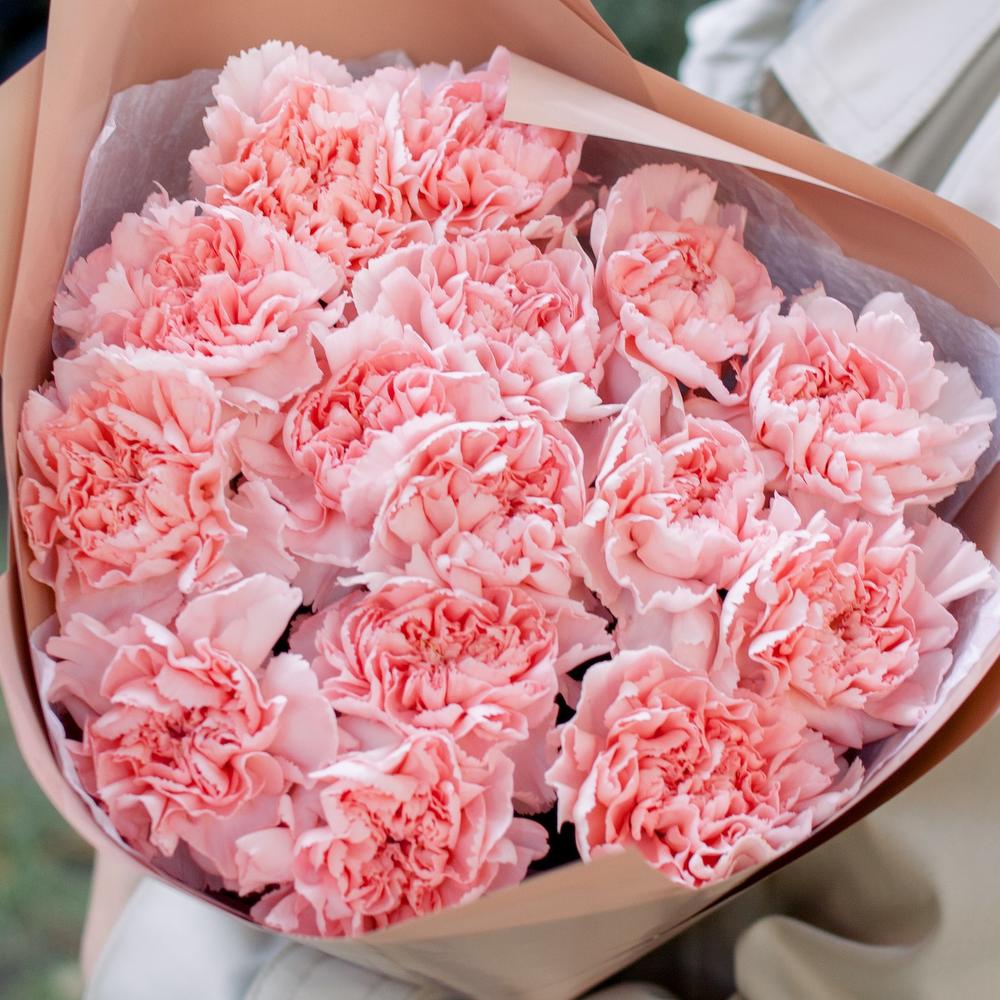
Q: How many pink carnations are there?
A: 15